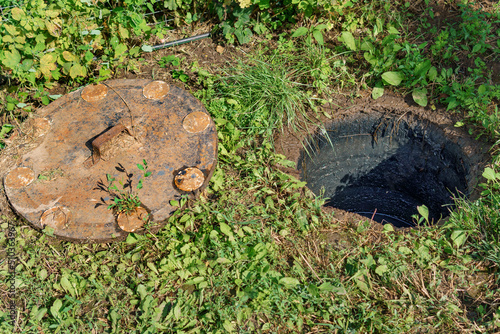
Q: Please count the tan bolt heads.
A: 8